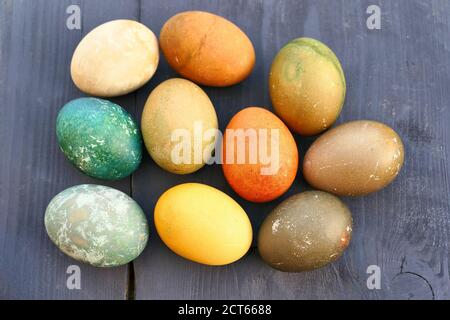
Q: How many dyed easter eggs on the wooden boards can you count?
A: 10